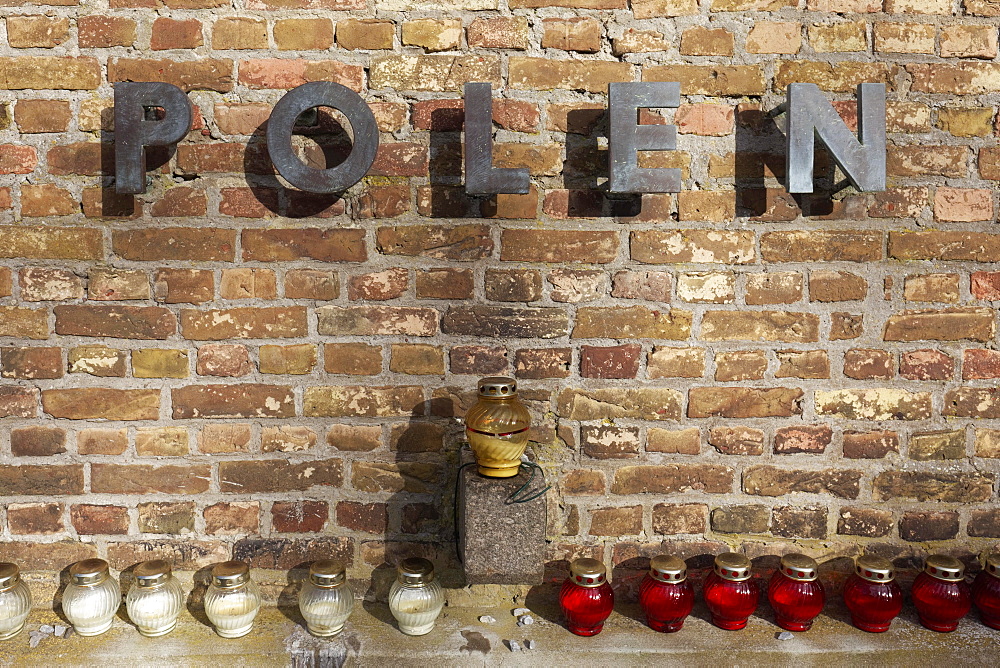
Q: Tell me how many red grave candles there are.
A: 7